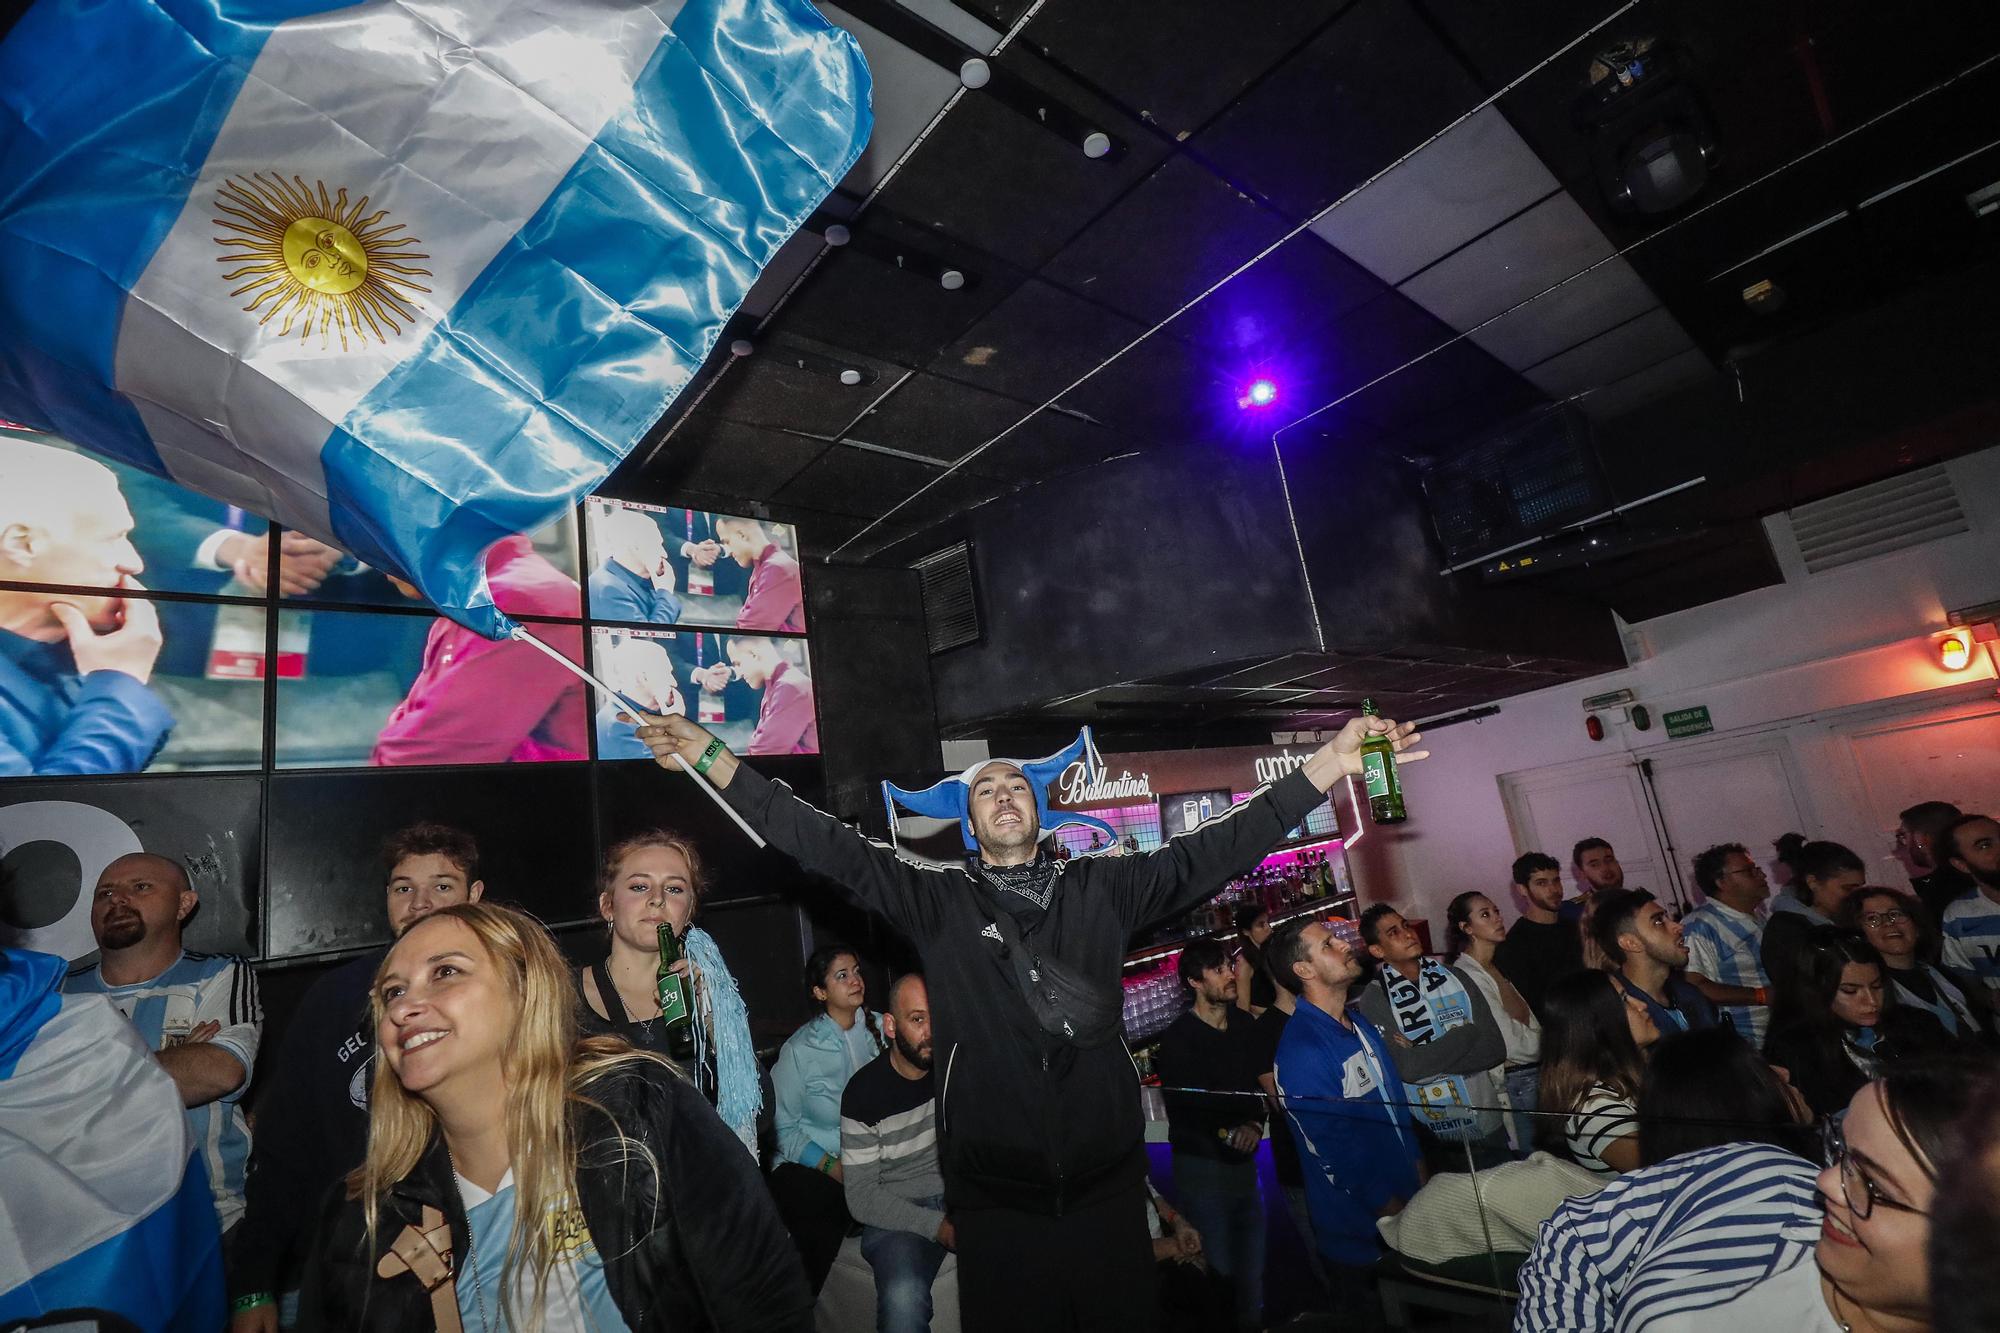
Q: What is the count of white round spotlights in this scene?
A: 6